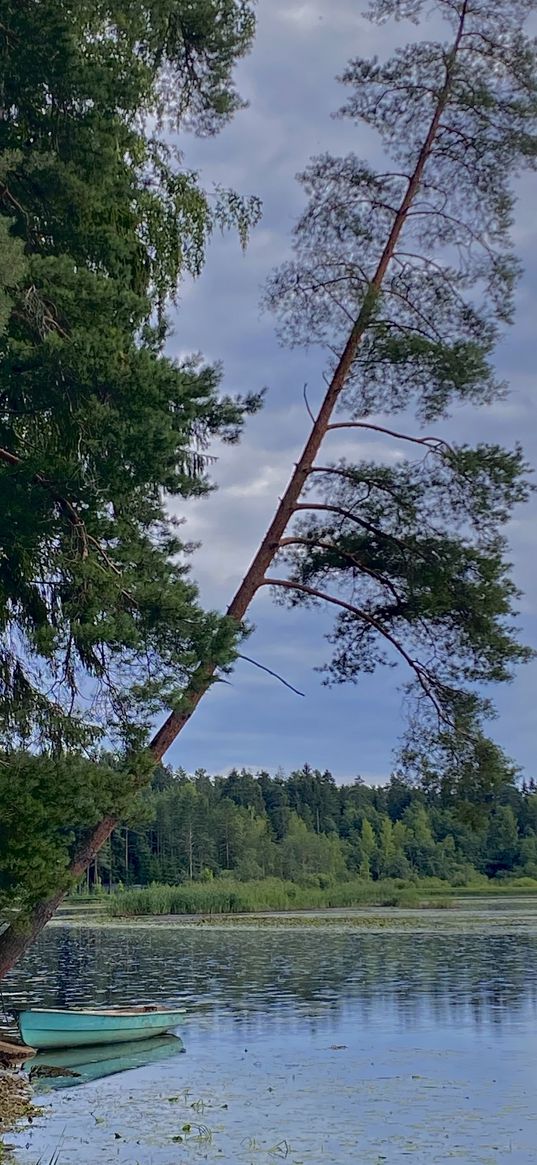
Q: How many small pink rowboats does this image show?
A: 0